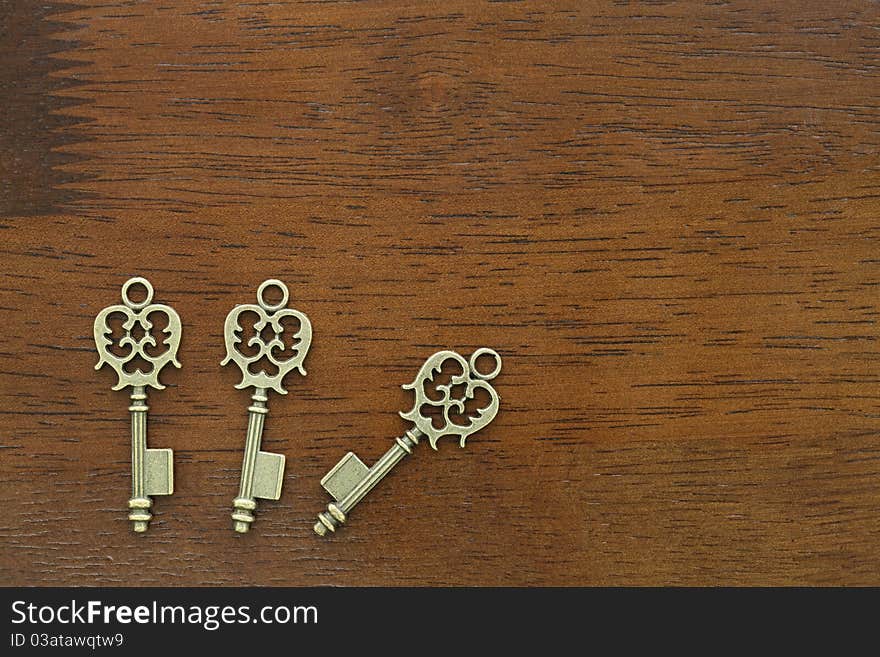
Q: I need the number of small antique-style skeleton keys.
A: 3